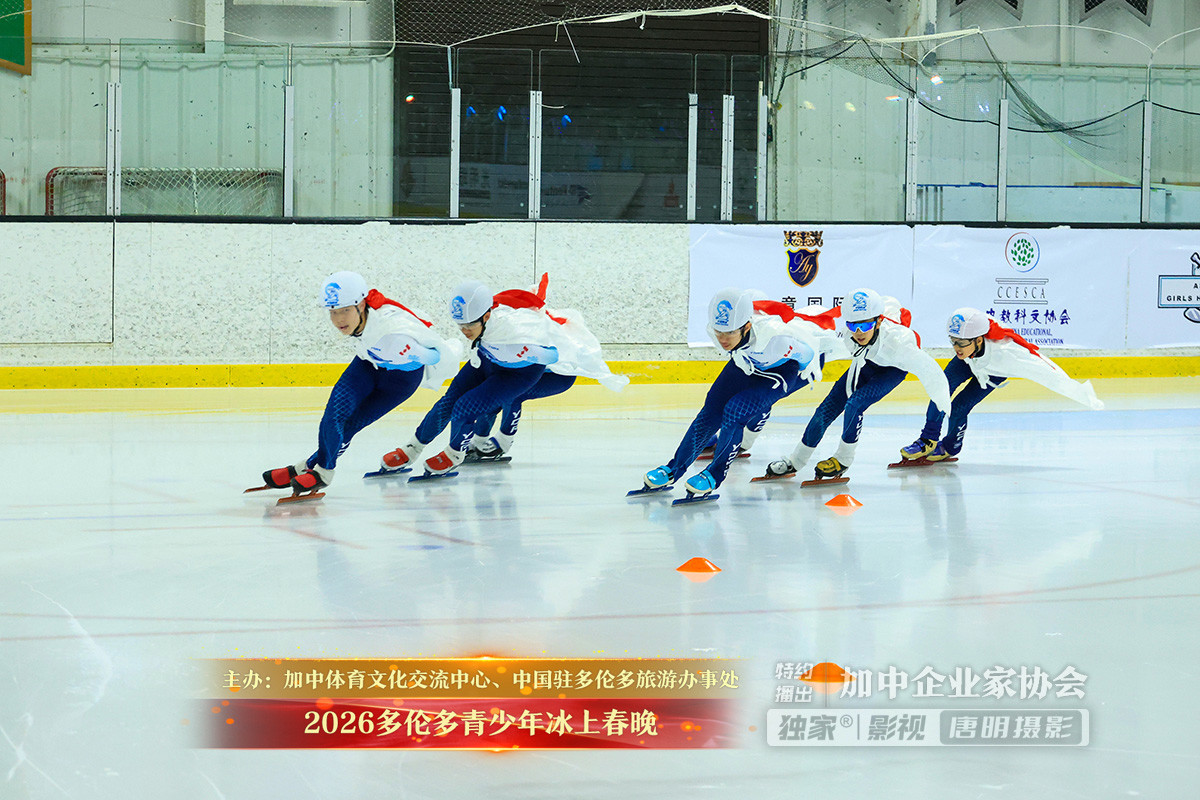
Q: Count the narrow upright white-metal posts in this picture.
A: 10